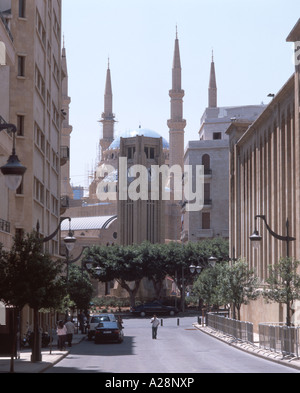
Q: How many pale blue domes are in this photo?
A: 1